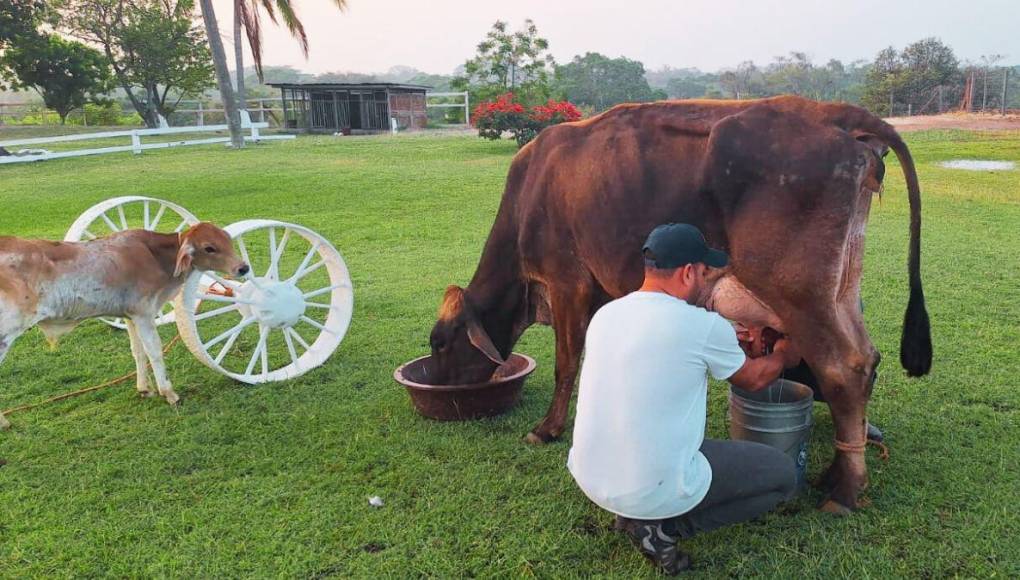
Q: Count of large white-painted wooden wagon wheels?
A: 2